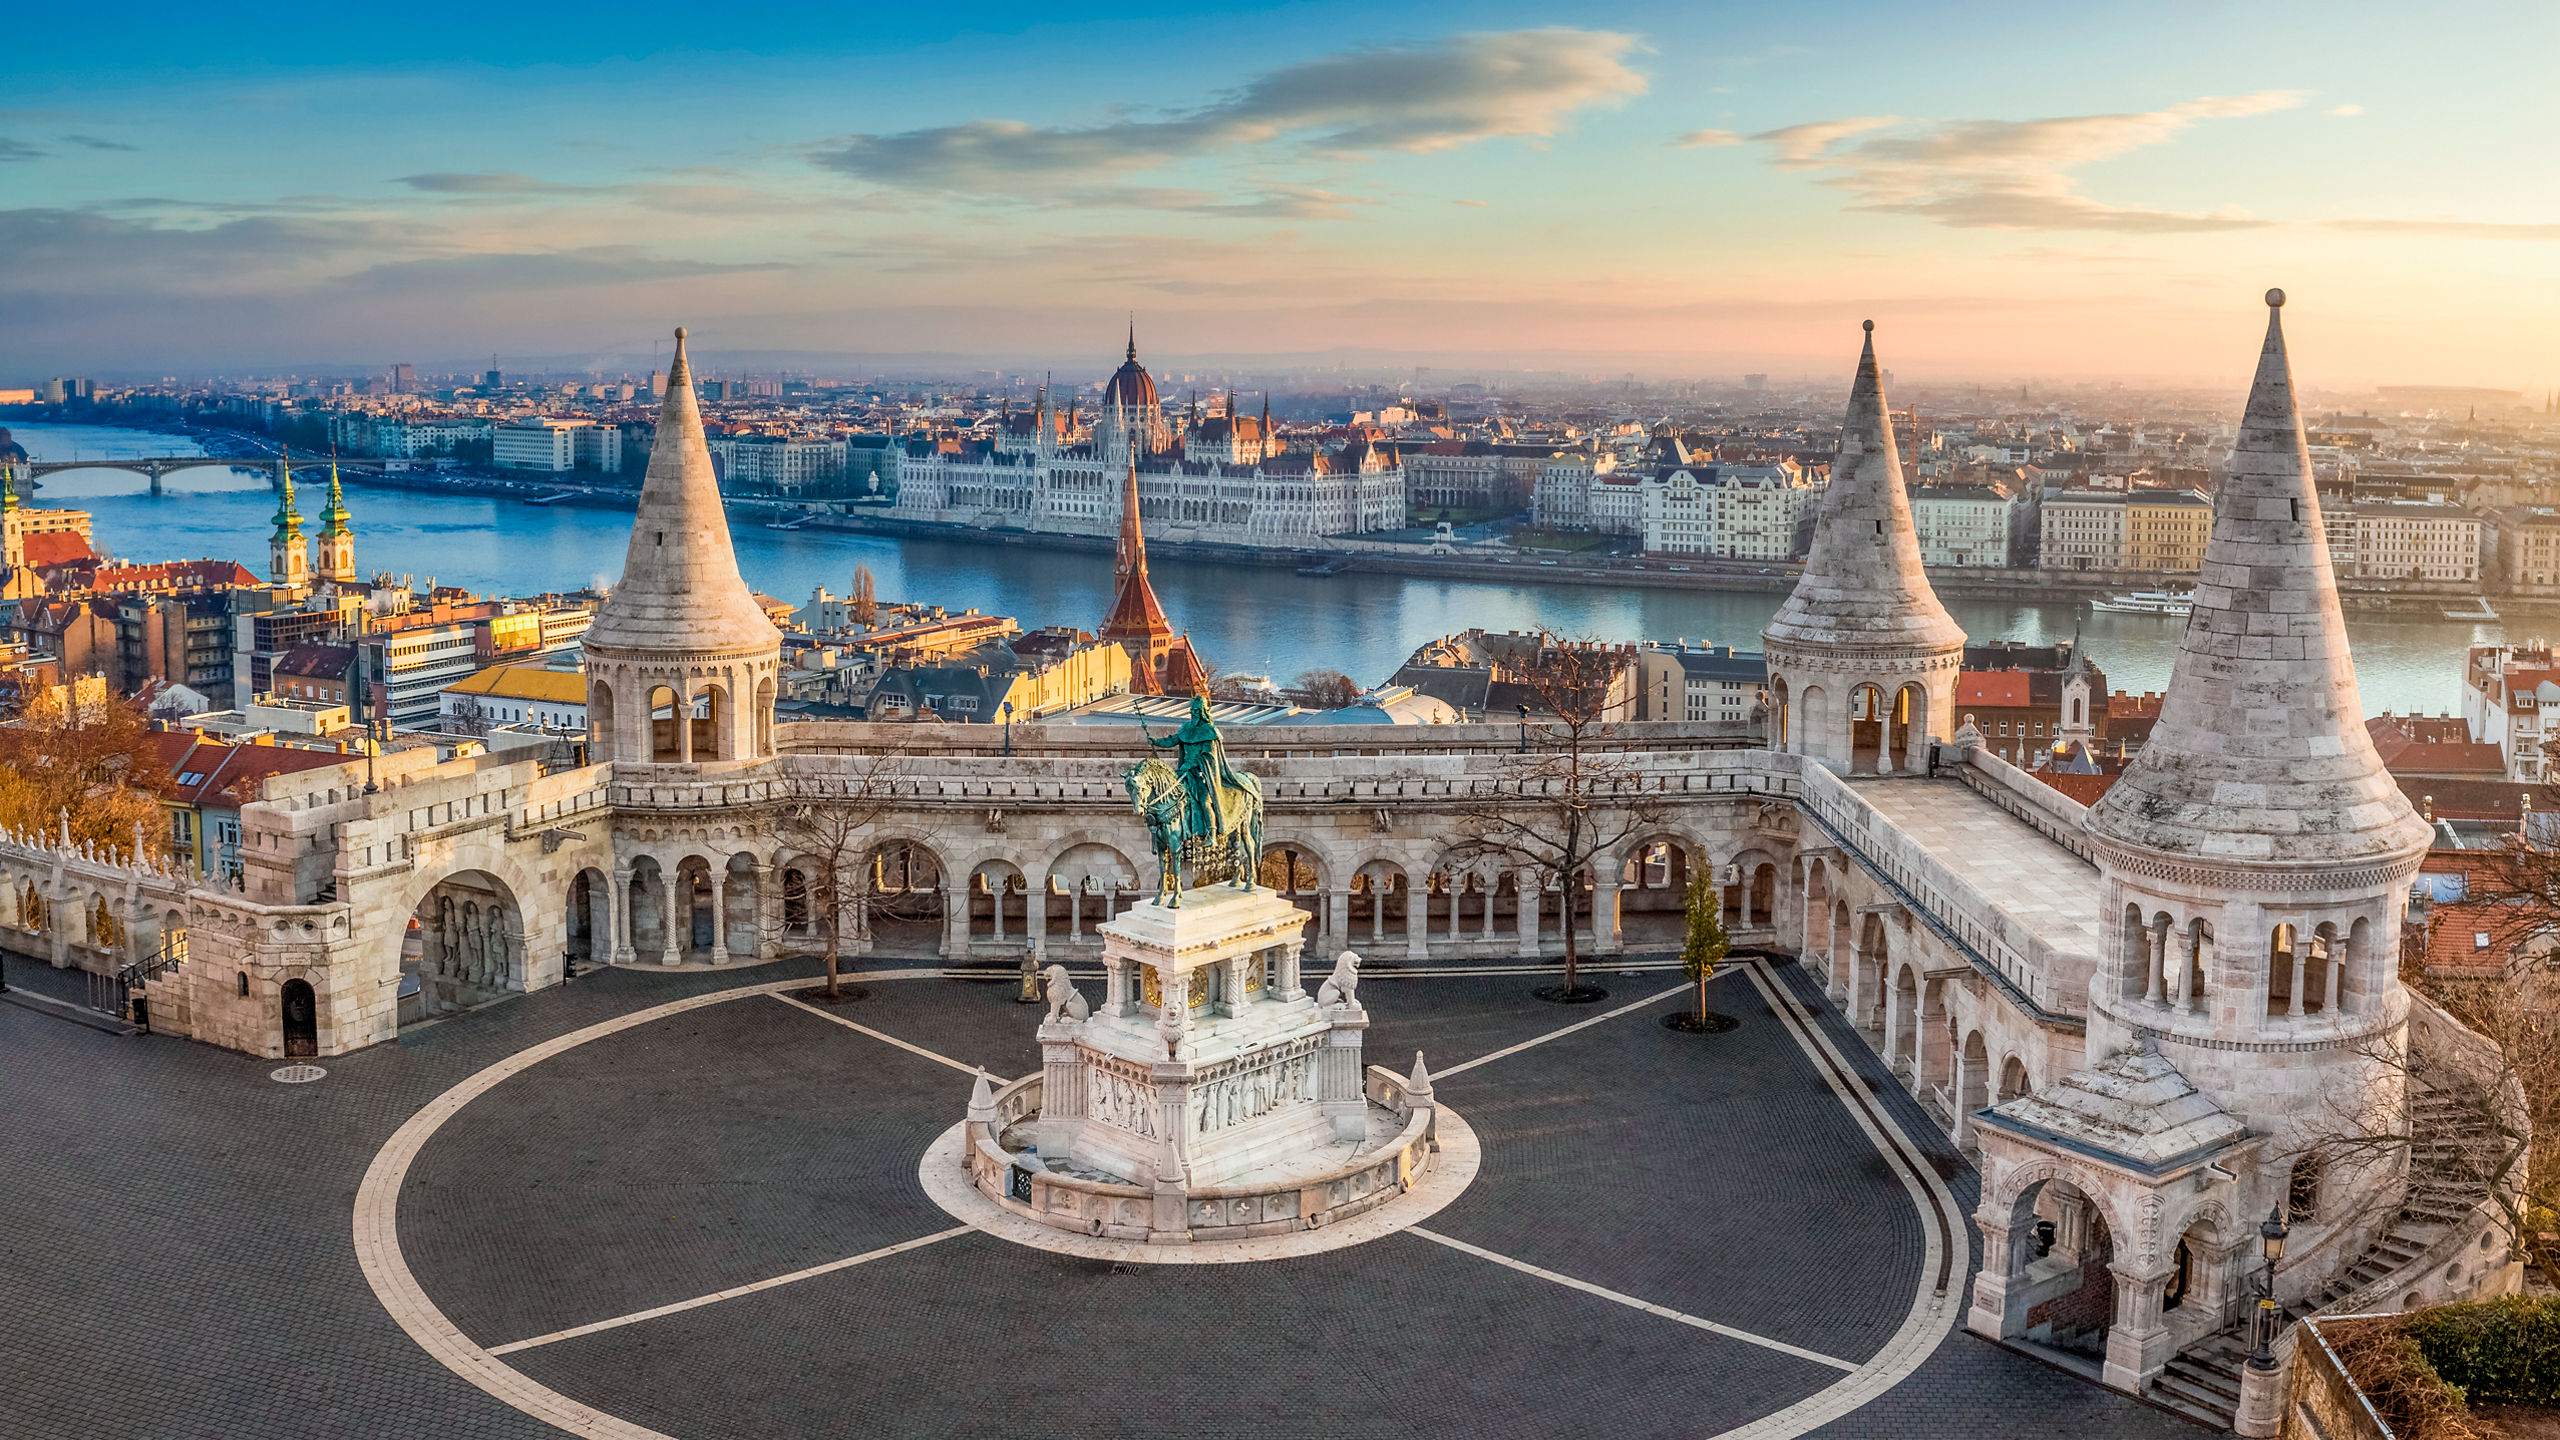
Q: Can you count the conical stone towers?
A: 3